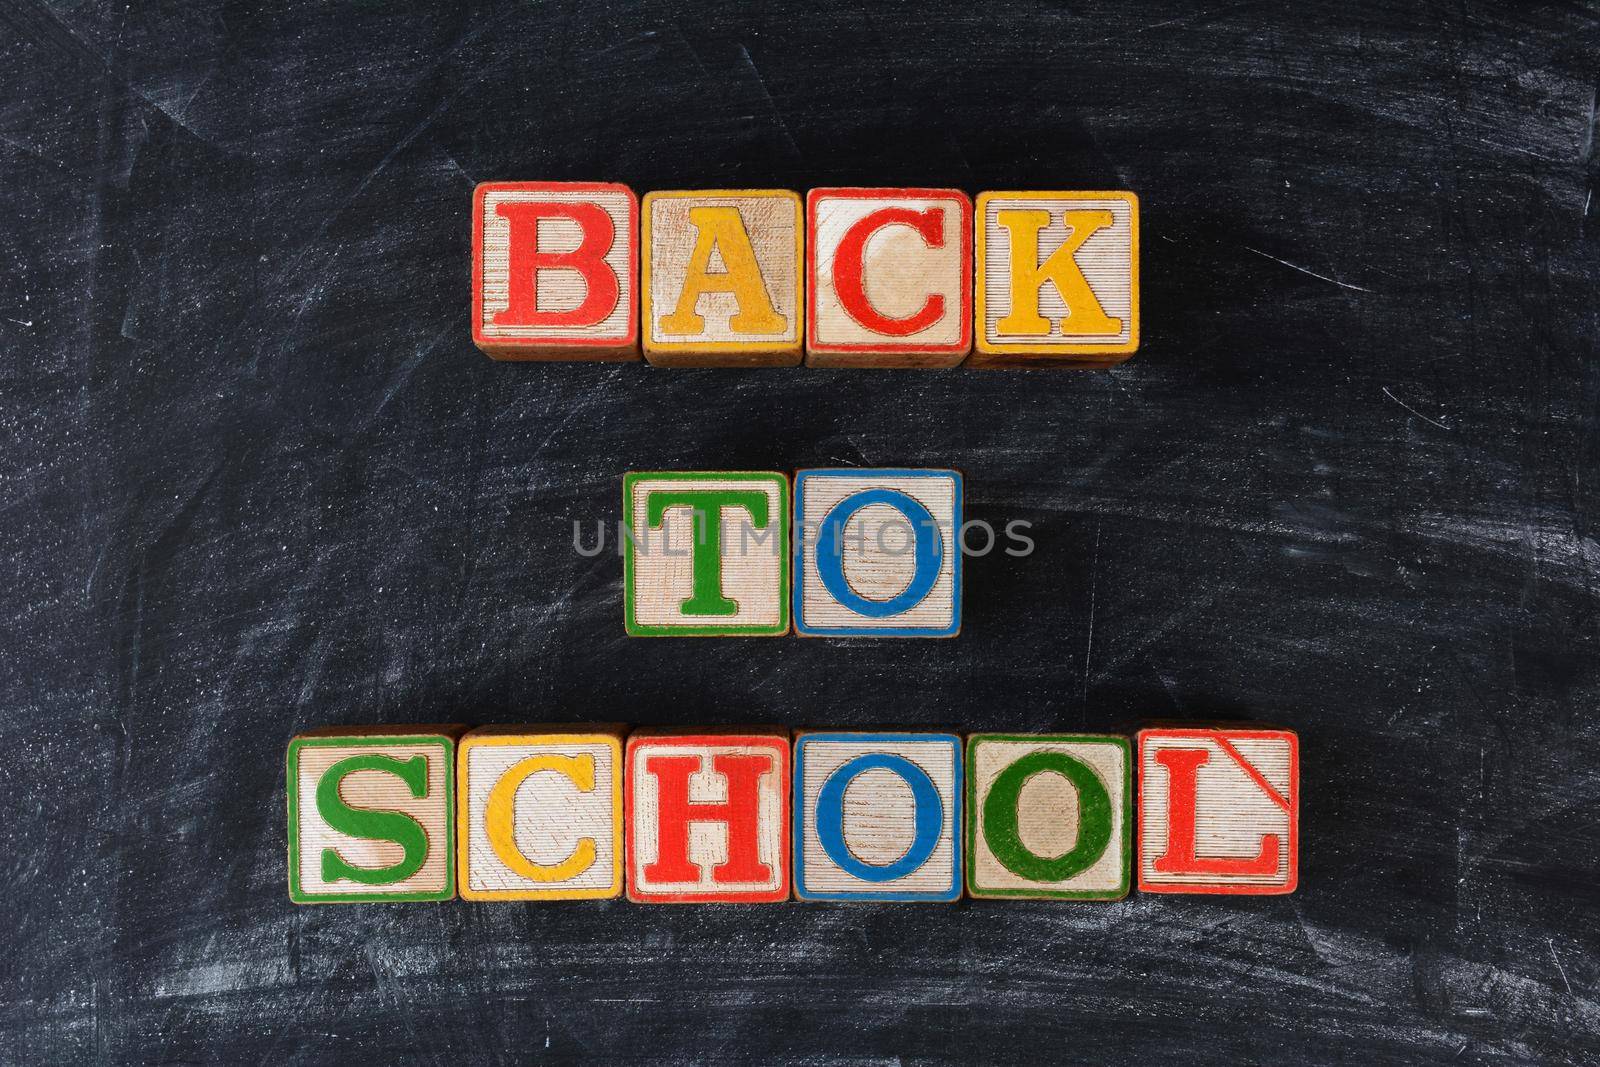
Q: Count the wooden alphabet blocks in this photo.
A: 12